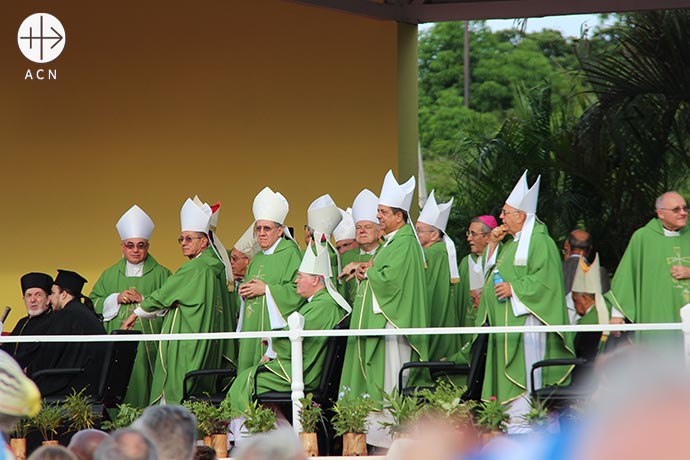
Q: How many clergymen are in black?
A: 2